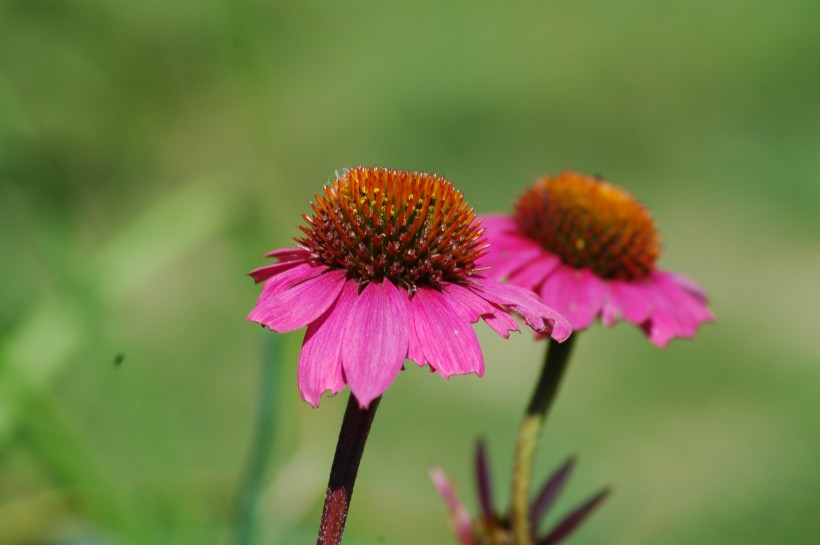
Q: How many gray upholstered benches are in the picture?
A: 0